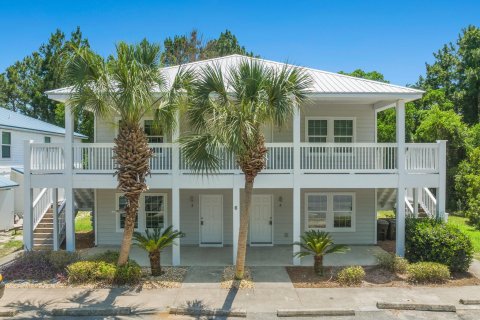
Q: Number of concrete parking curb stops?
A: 6